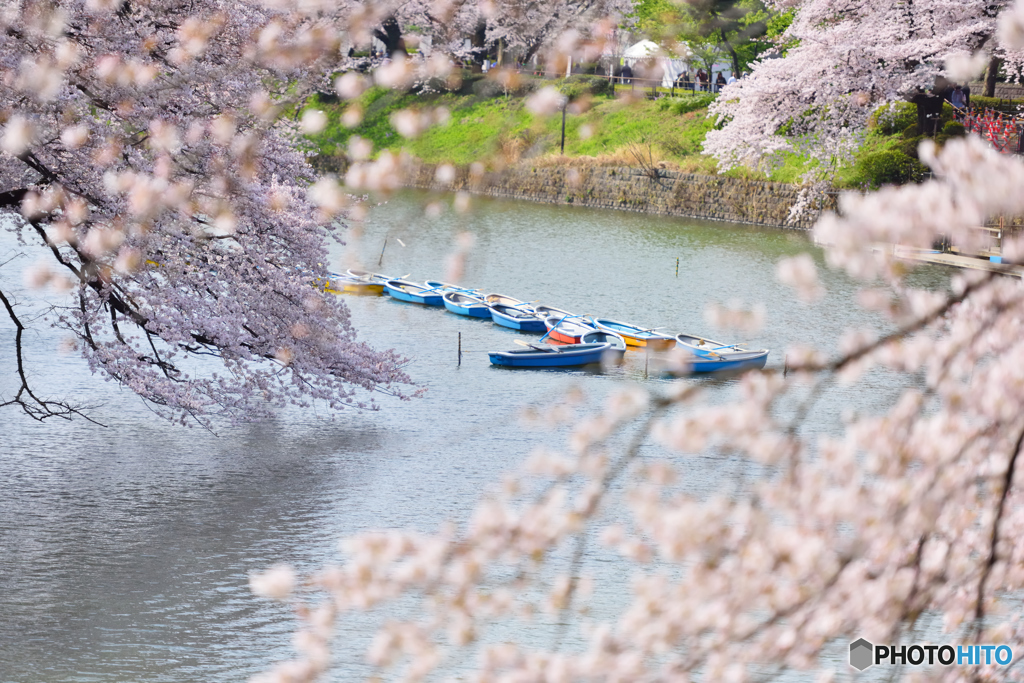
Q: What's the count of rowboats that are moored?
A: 14